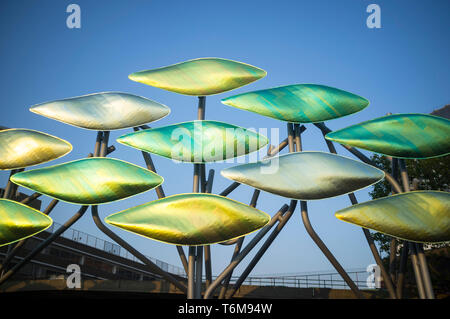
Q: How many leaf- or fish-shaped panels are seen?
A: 11